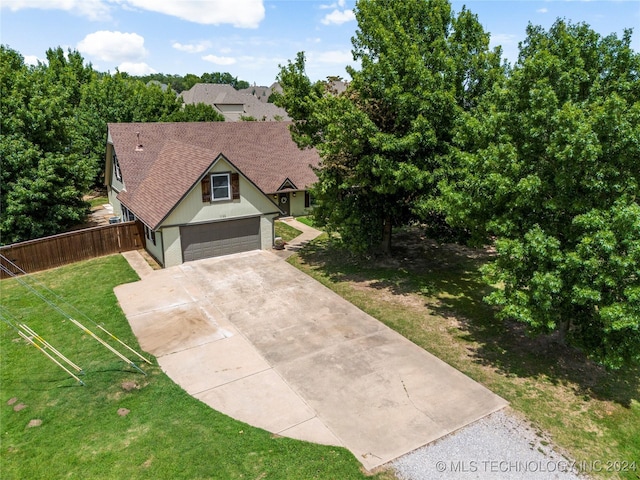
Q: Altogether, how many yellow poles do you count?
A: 5